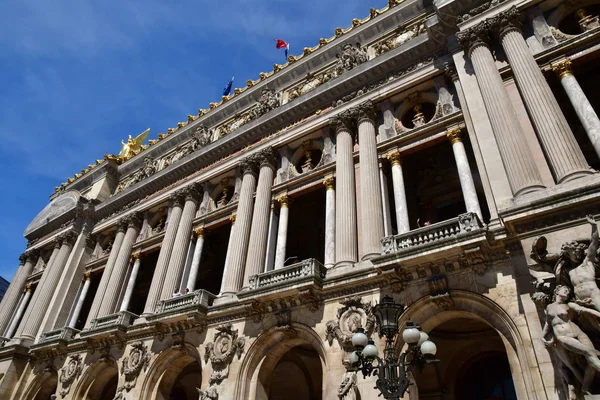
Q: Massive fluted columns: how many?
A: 14